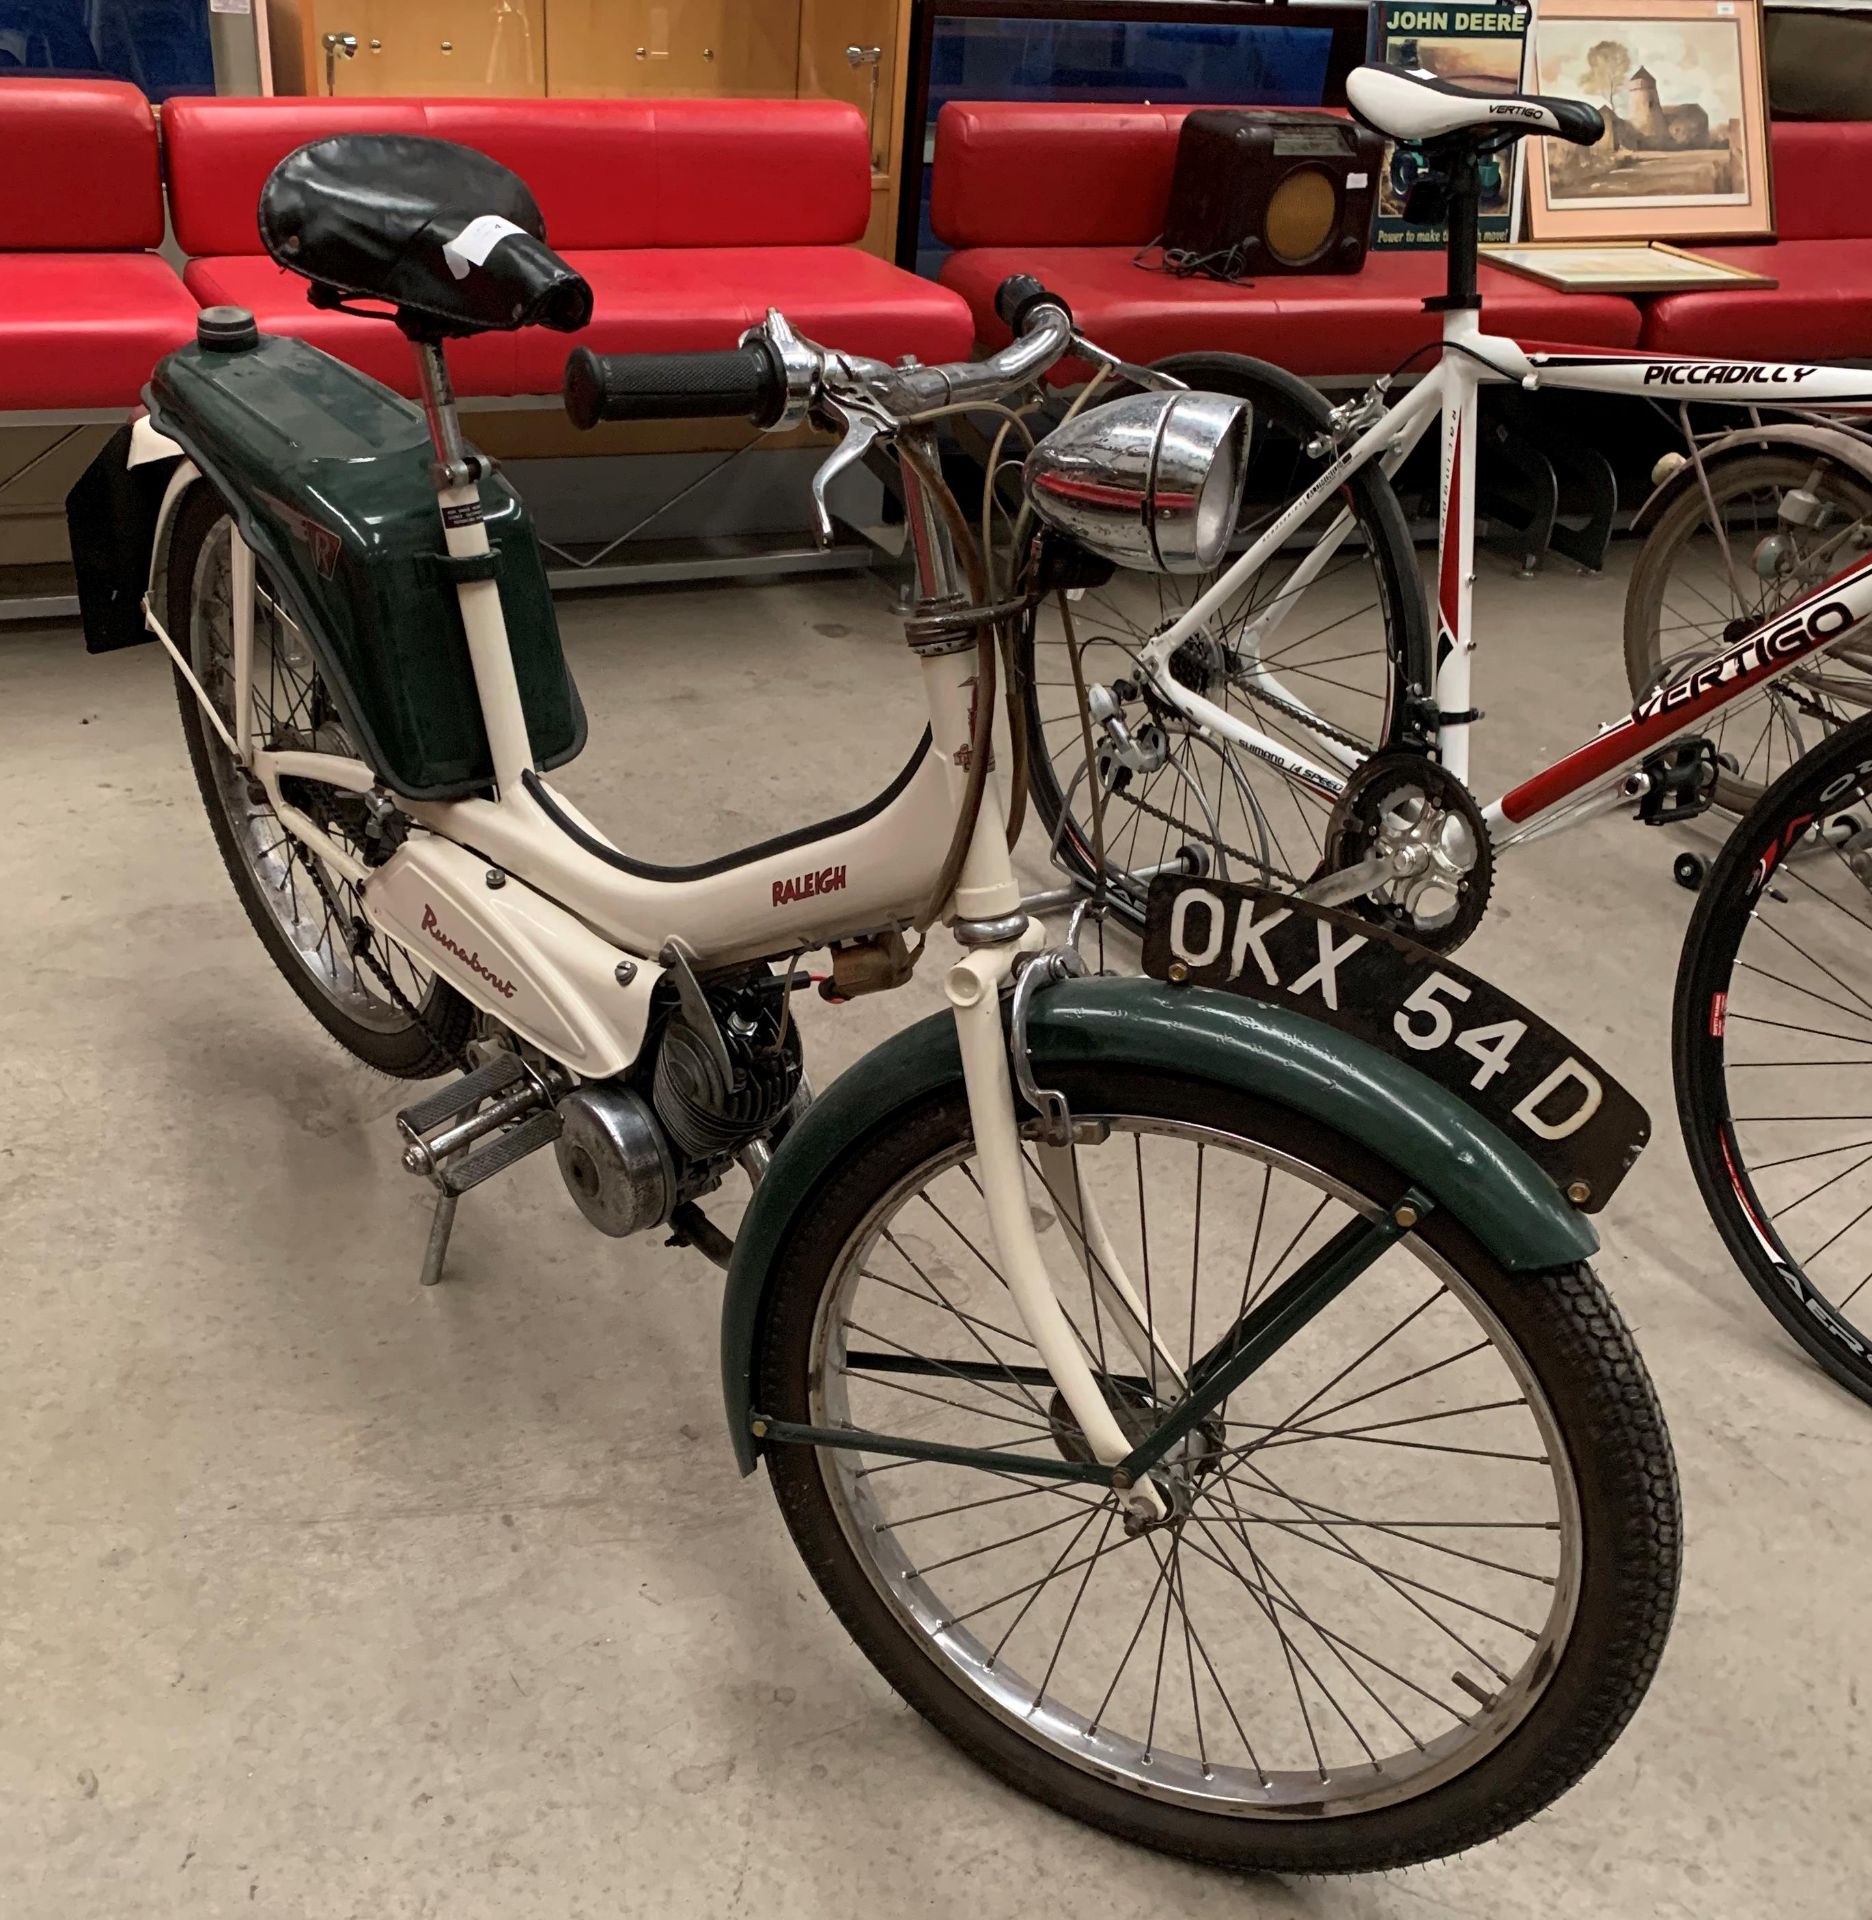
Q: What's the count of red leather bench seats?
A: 4